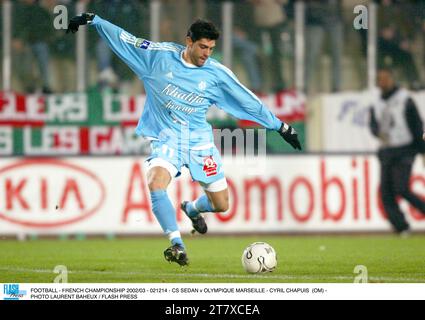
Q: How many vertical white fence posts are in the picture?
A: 6